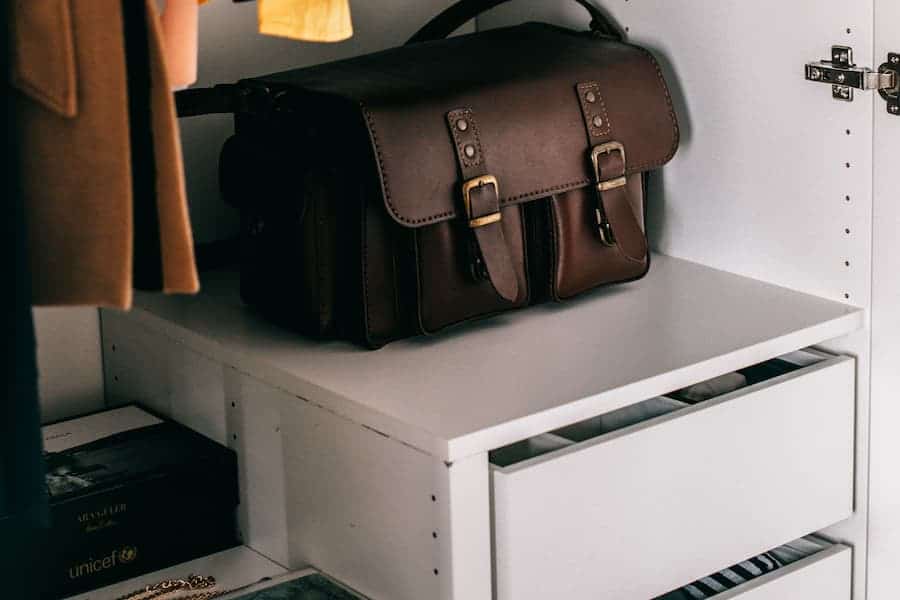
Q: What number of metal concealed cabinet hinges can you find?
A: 1